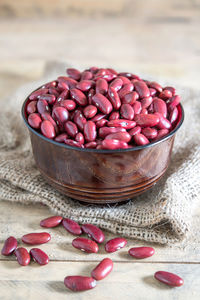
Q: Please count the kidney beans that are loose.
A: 13